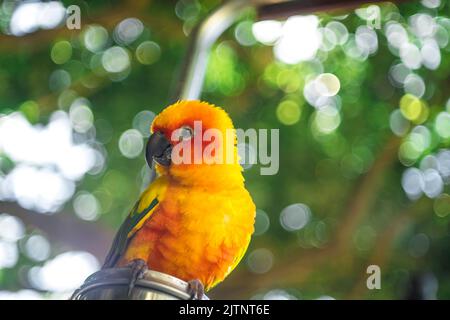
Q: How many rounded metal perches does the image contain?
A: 1